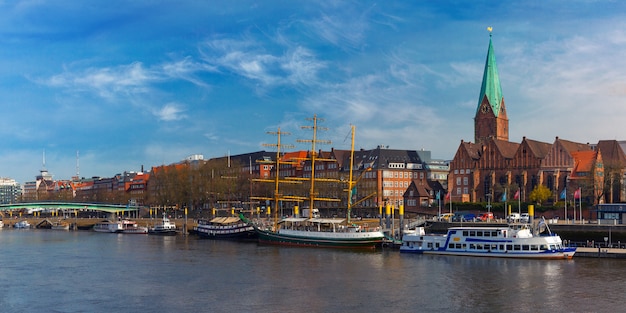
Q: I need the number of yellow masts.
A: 3